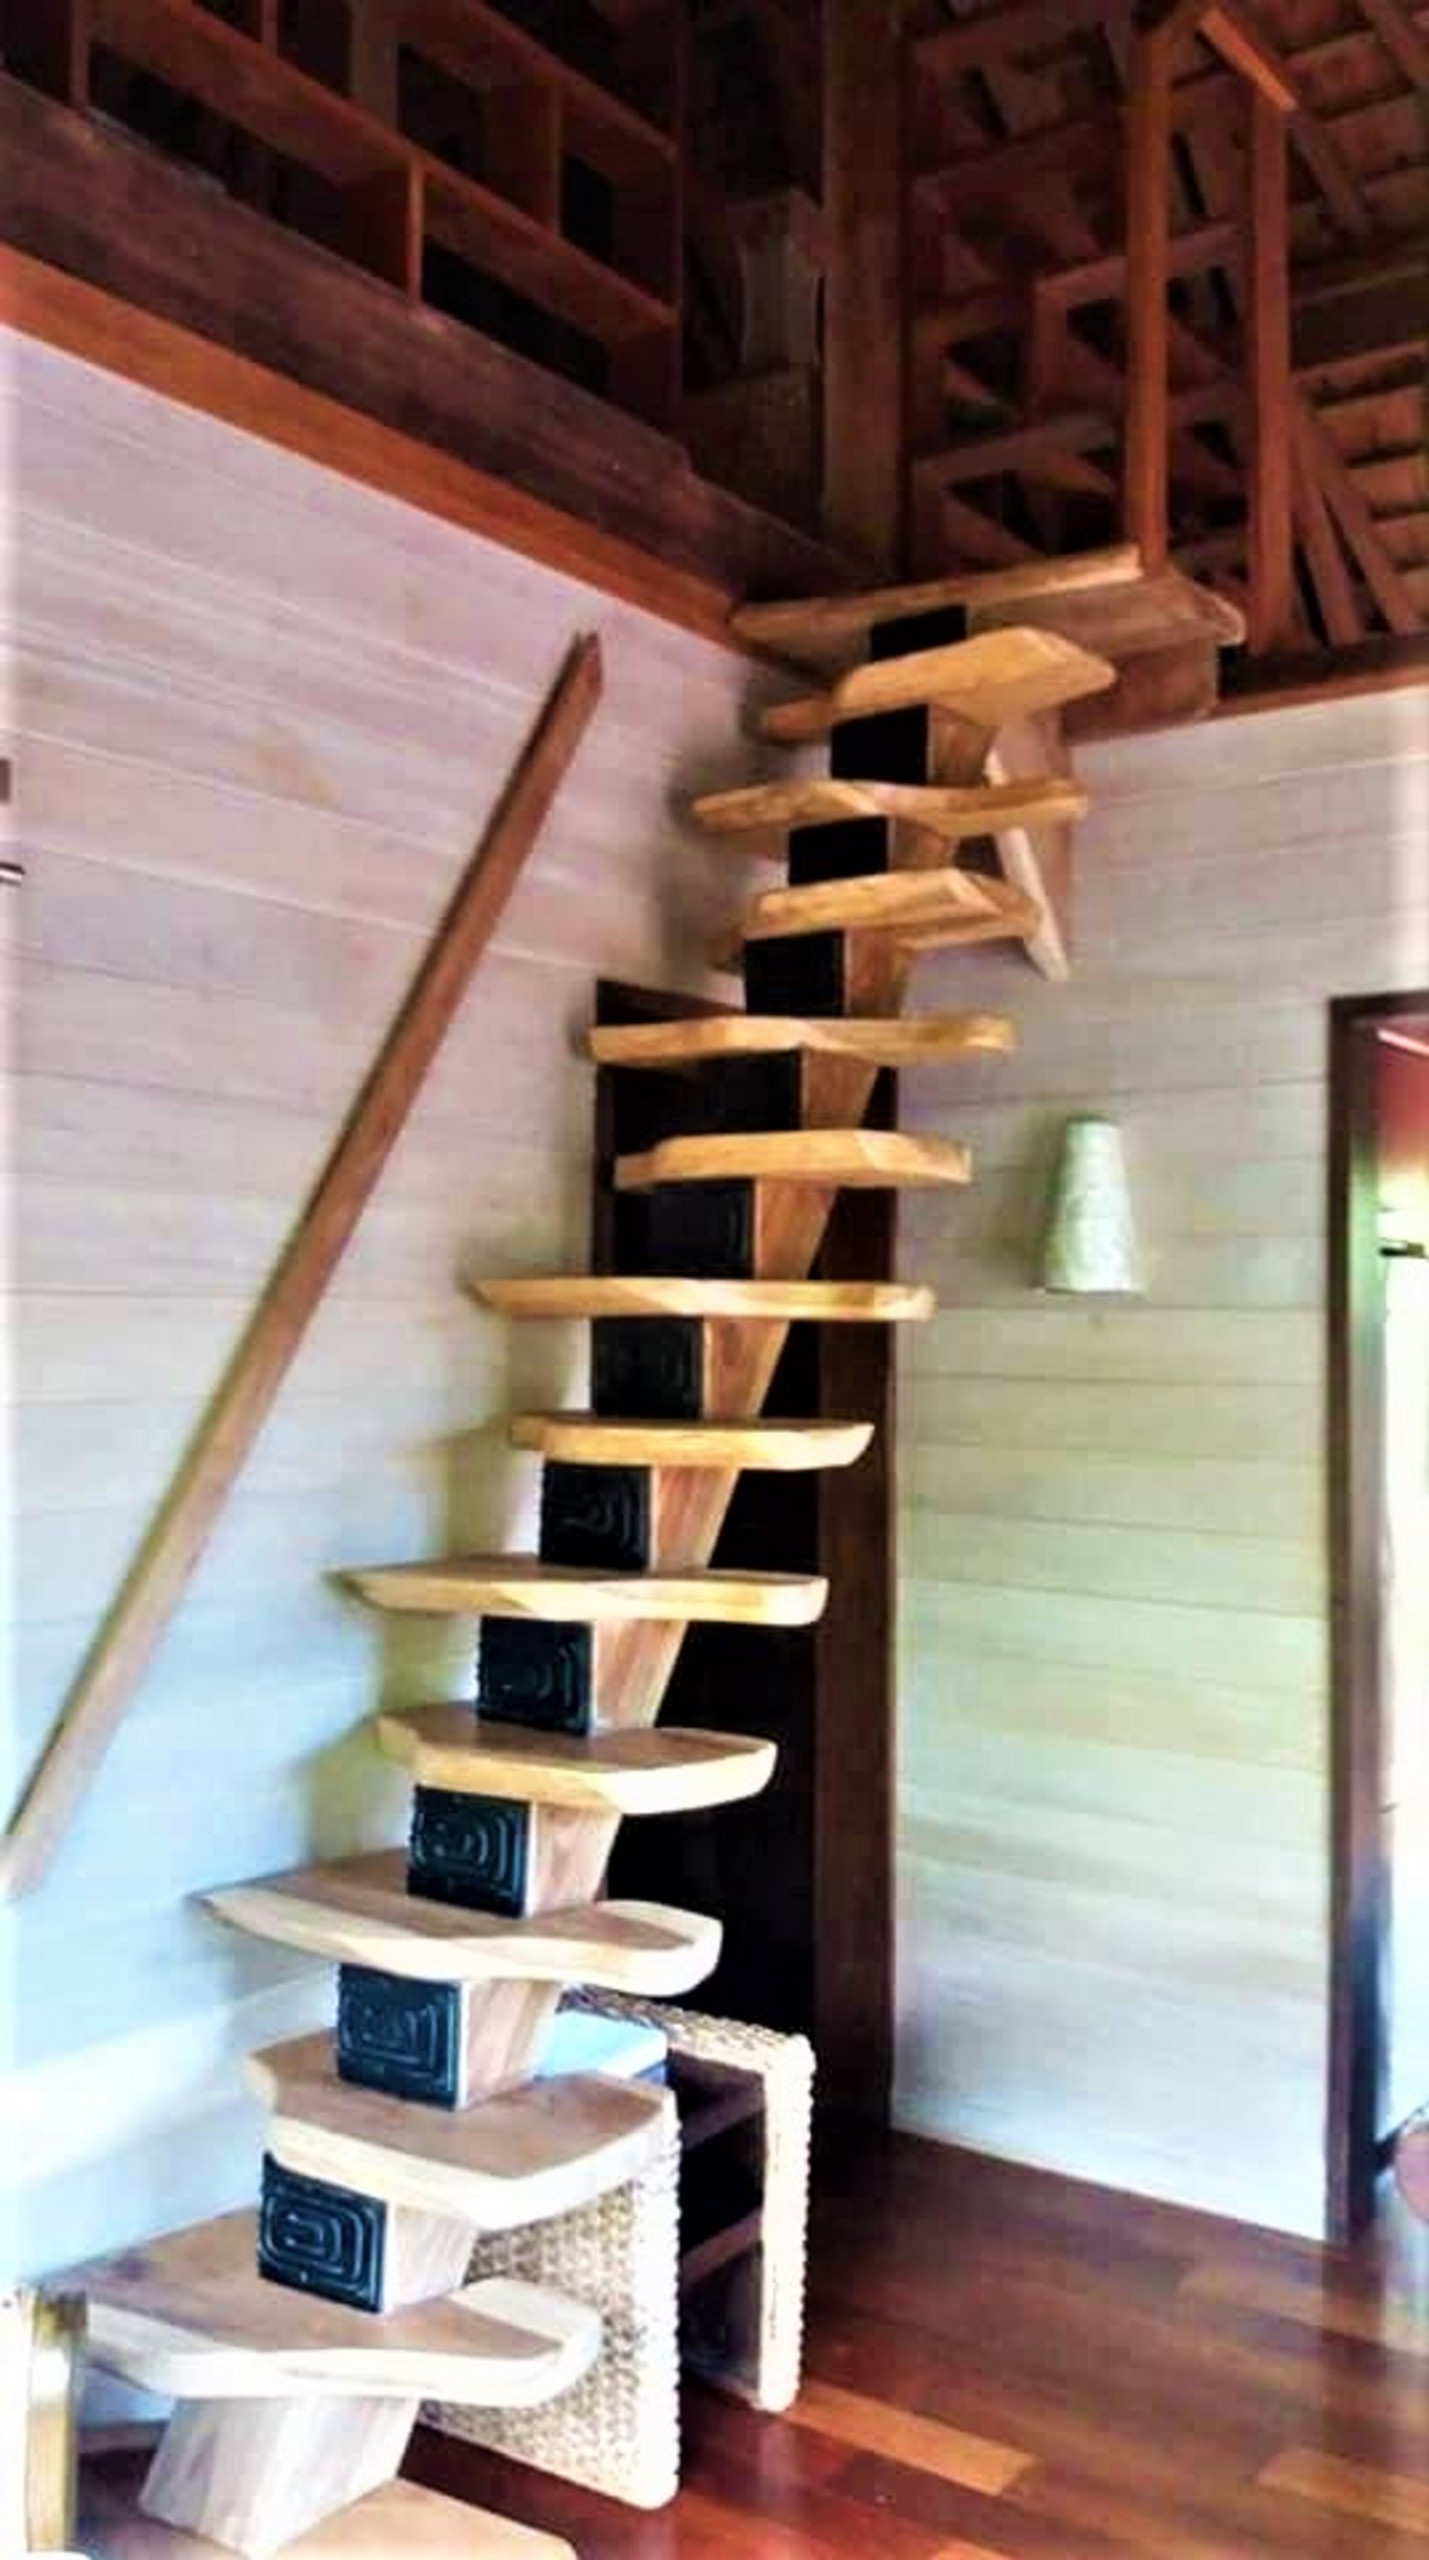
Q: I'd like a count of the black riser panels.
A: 12